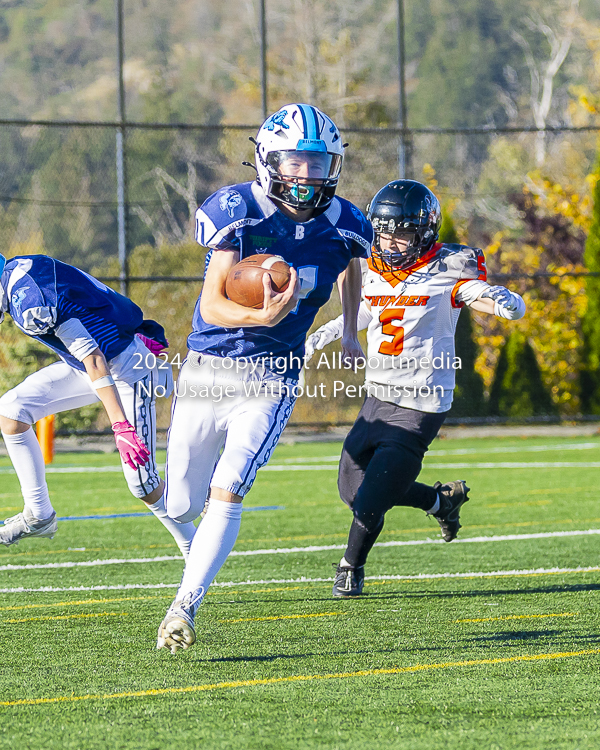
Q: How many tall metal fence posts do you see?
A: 3